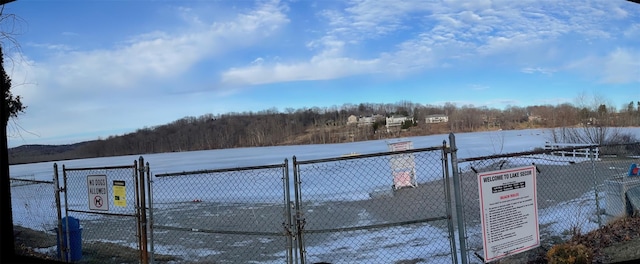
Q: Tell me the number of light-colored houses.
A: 4